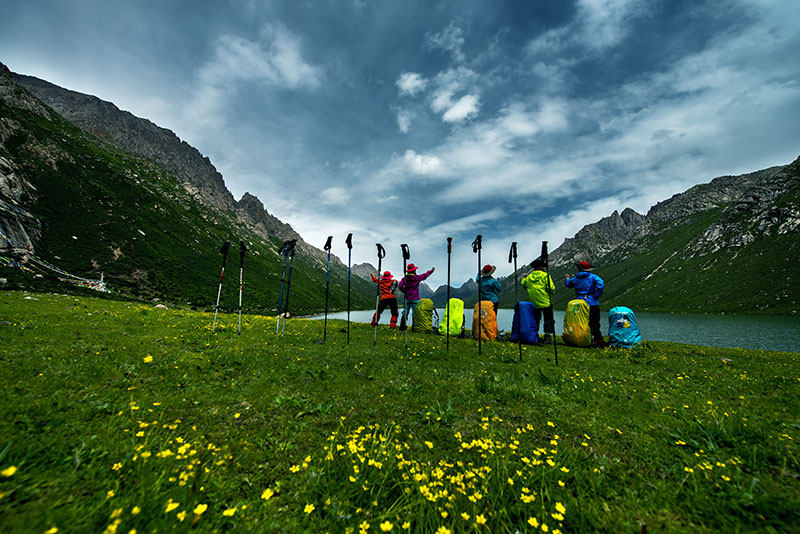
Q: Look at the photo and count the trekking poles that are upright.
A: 12